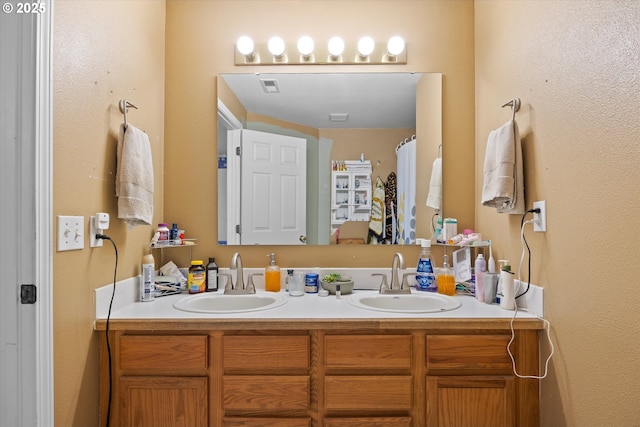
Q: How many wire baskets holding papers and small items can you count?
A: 2